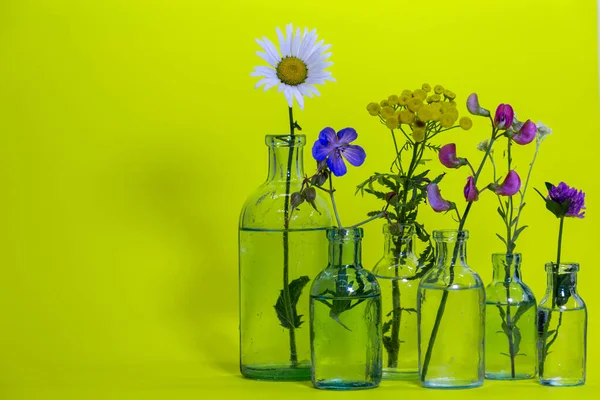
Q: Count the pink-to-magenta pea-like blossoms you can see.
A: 7